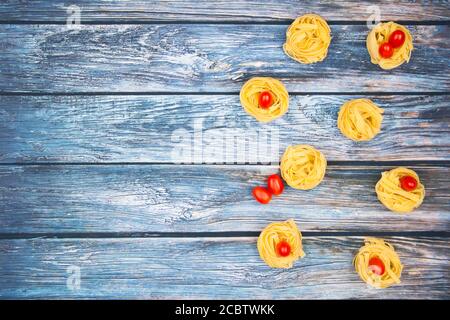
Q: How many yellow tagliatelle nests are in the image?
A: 8